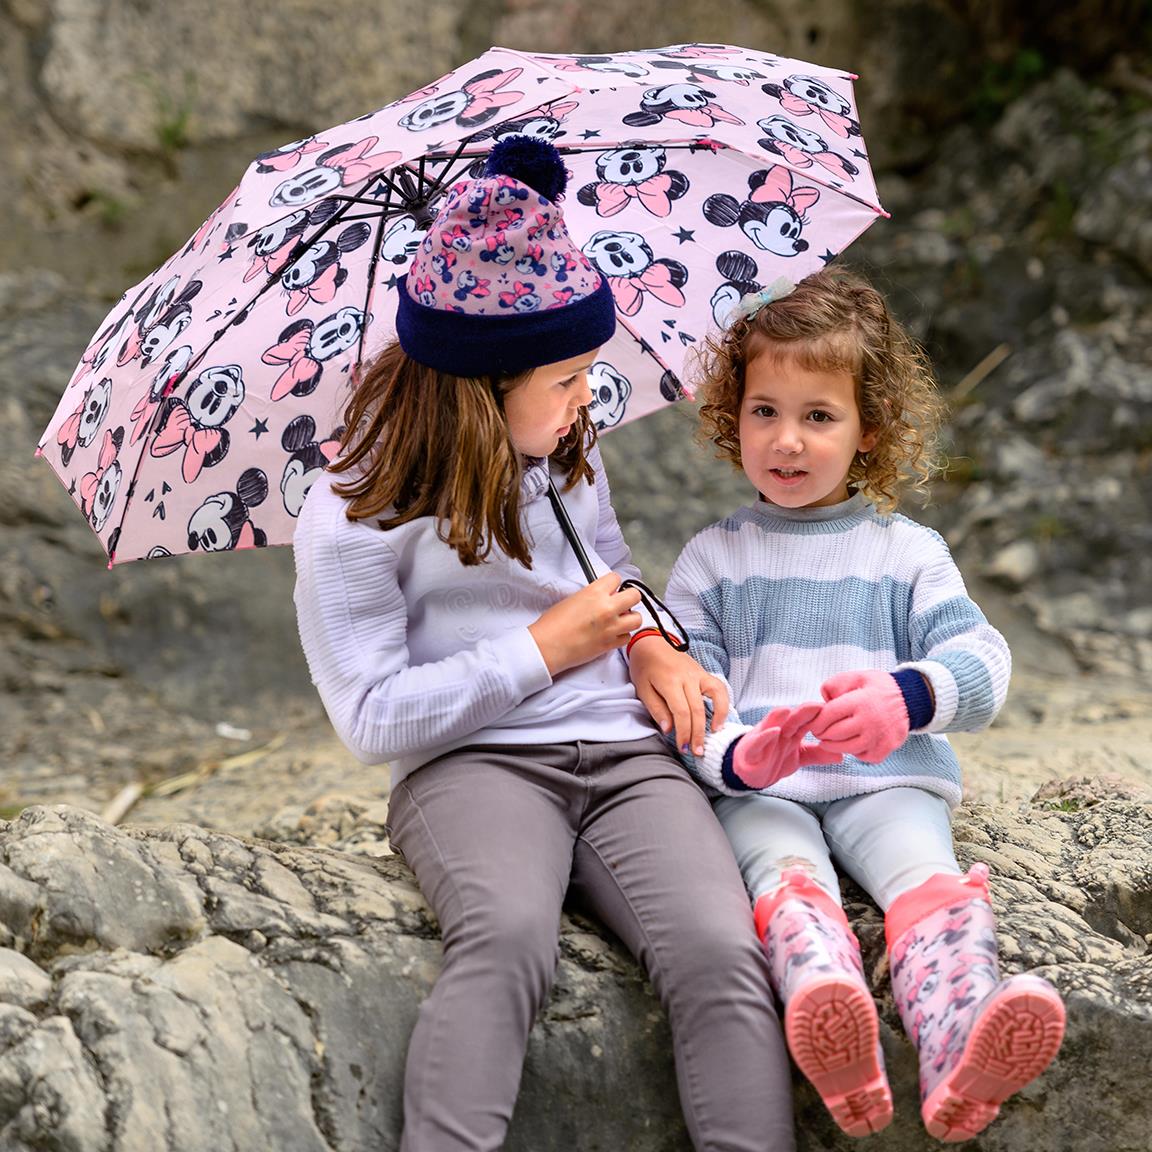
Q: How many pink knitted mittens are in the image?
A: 2